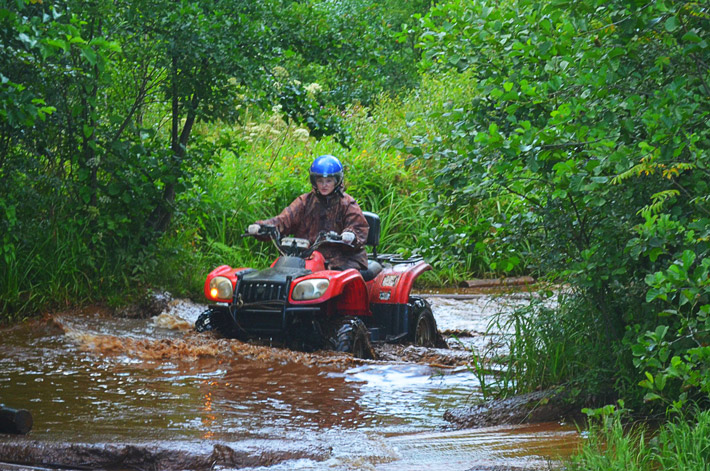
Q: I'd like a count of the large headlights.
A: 2